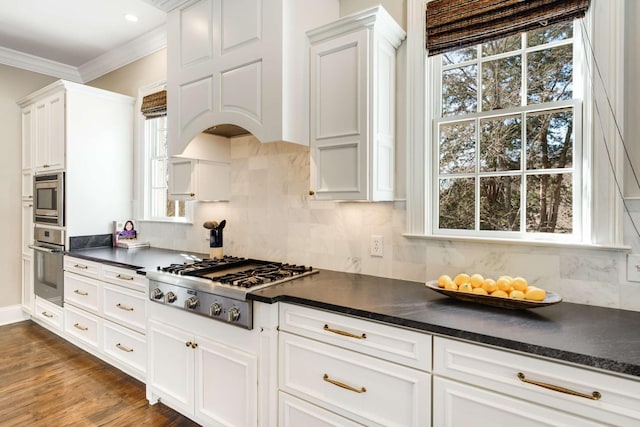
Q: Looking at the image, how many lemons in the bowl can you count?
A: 14